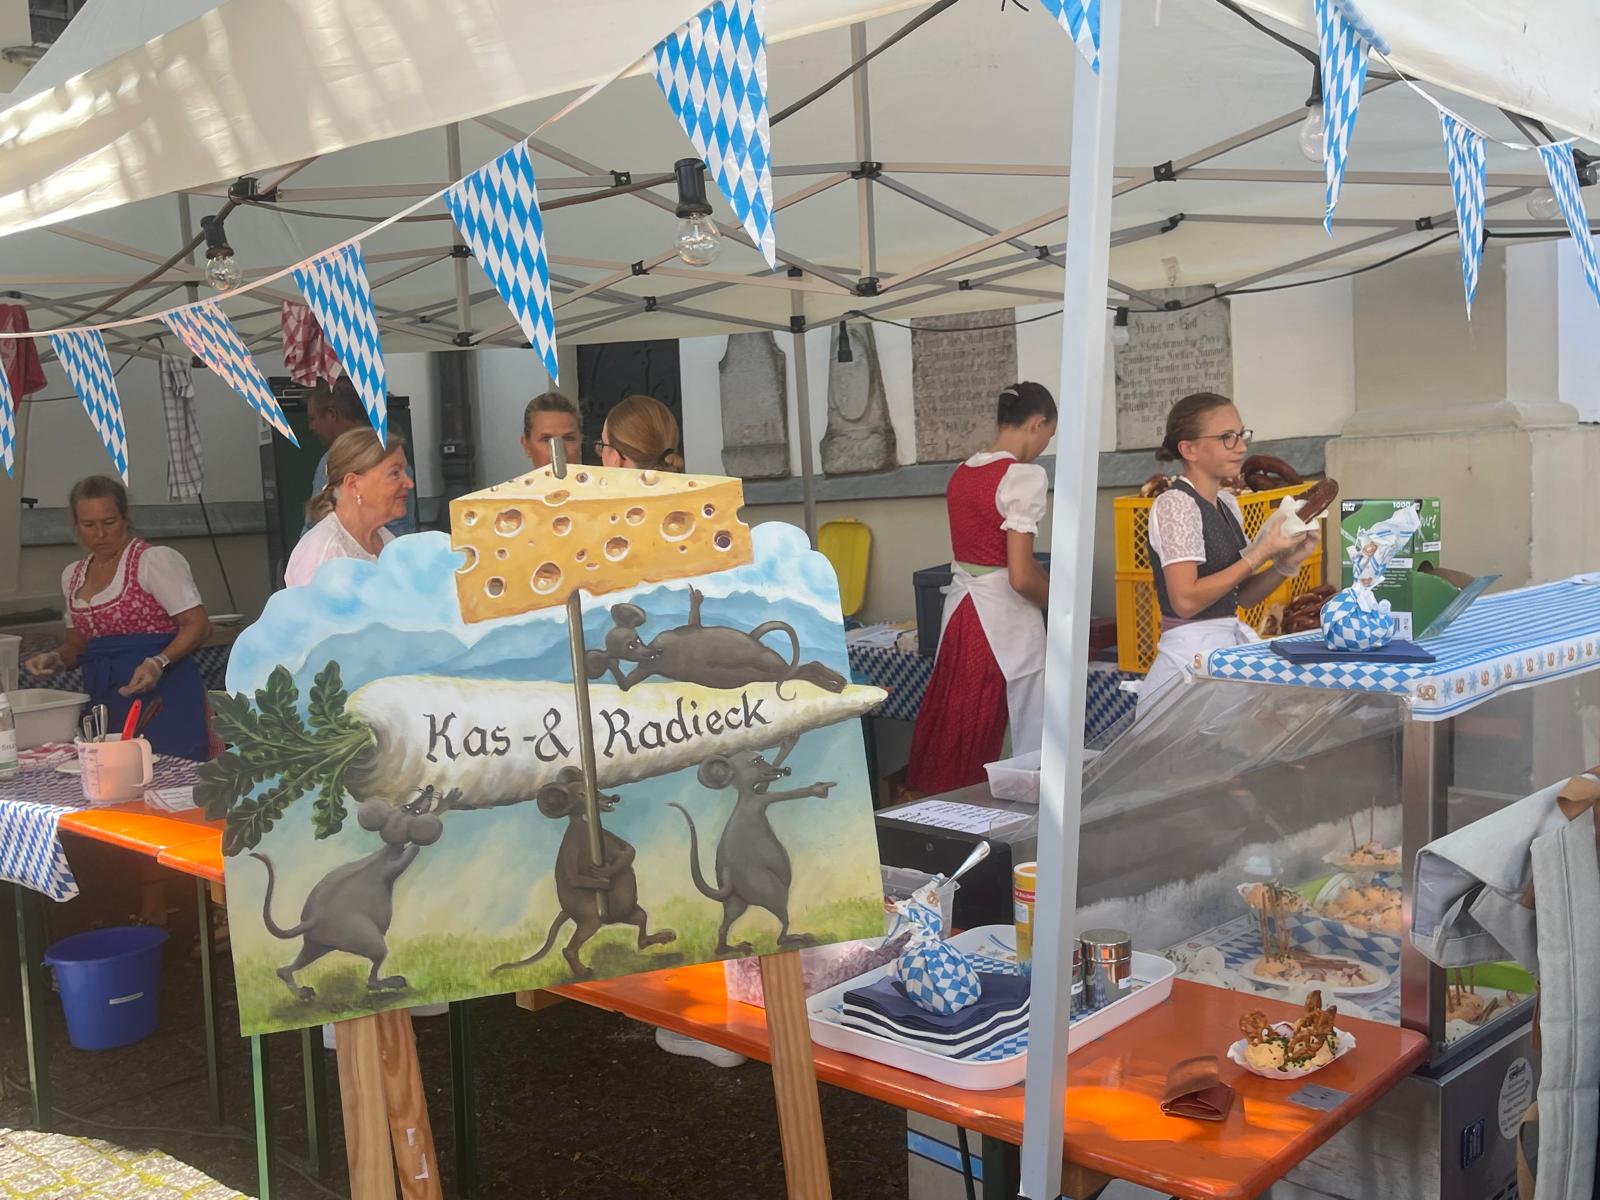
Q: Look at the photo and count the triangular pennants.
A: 10